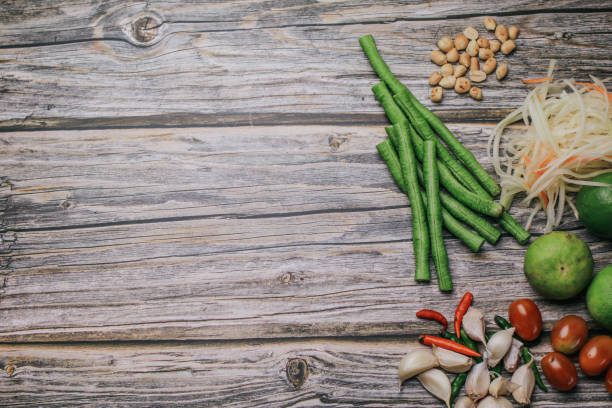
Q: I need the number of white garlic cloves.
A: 11